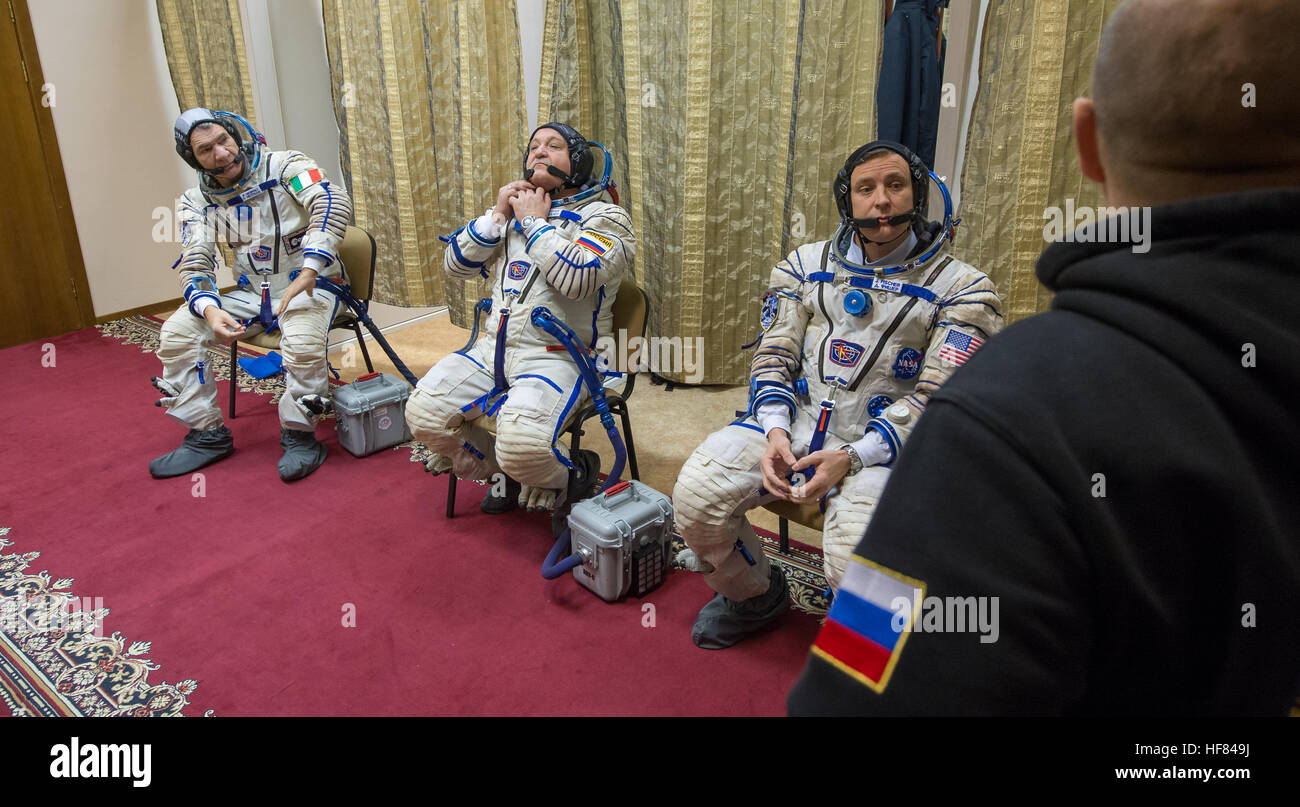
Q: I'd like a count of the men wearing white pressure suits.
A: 3